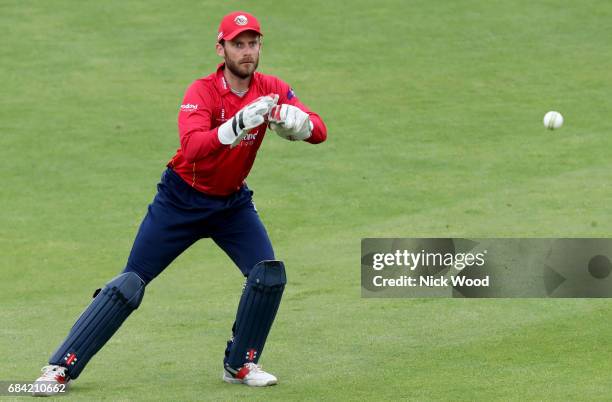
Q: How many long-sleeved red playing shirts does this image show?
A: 1